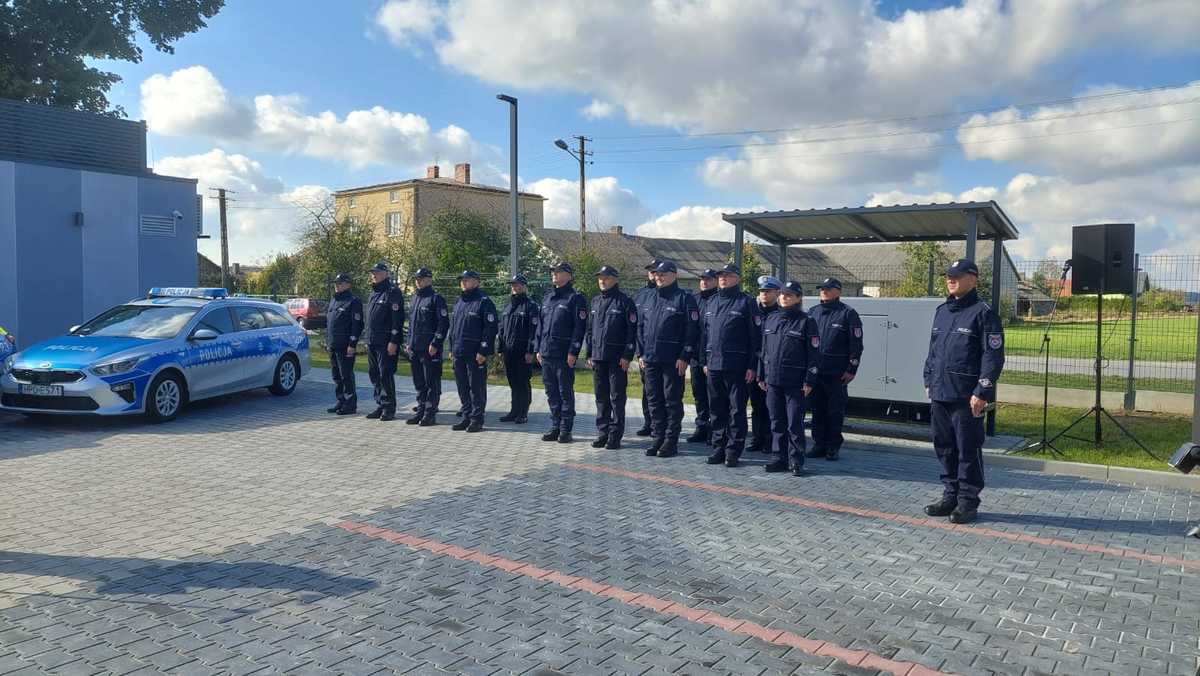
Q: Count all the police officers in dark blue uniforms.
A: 15